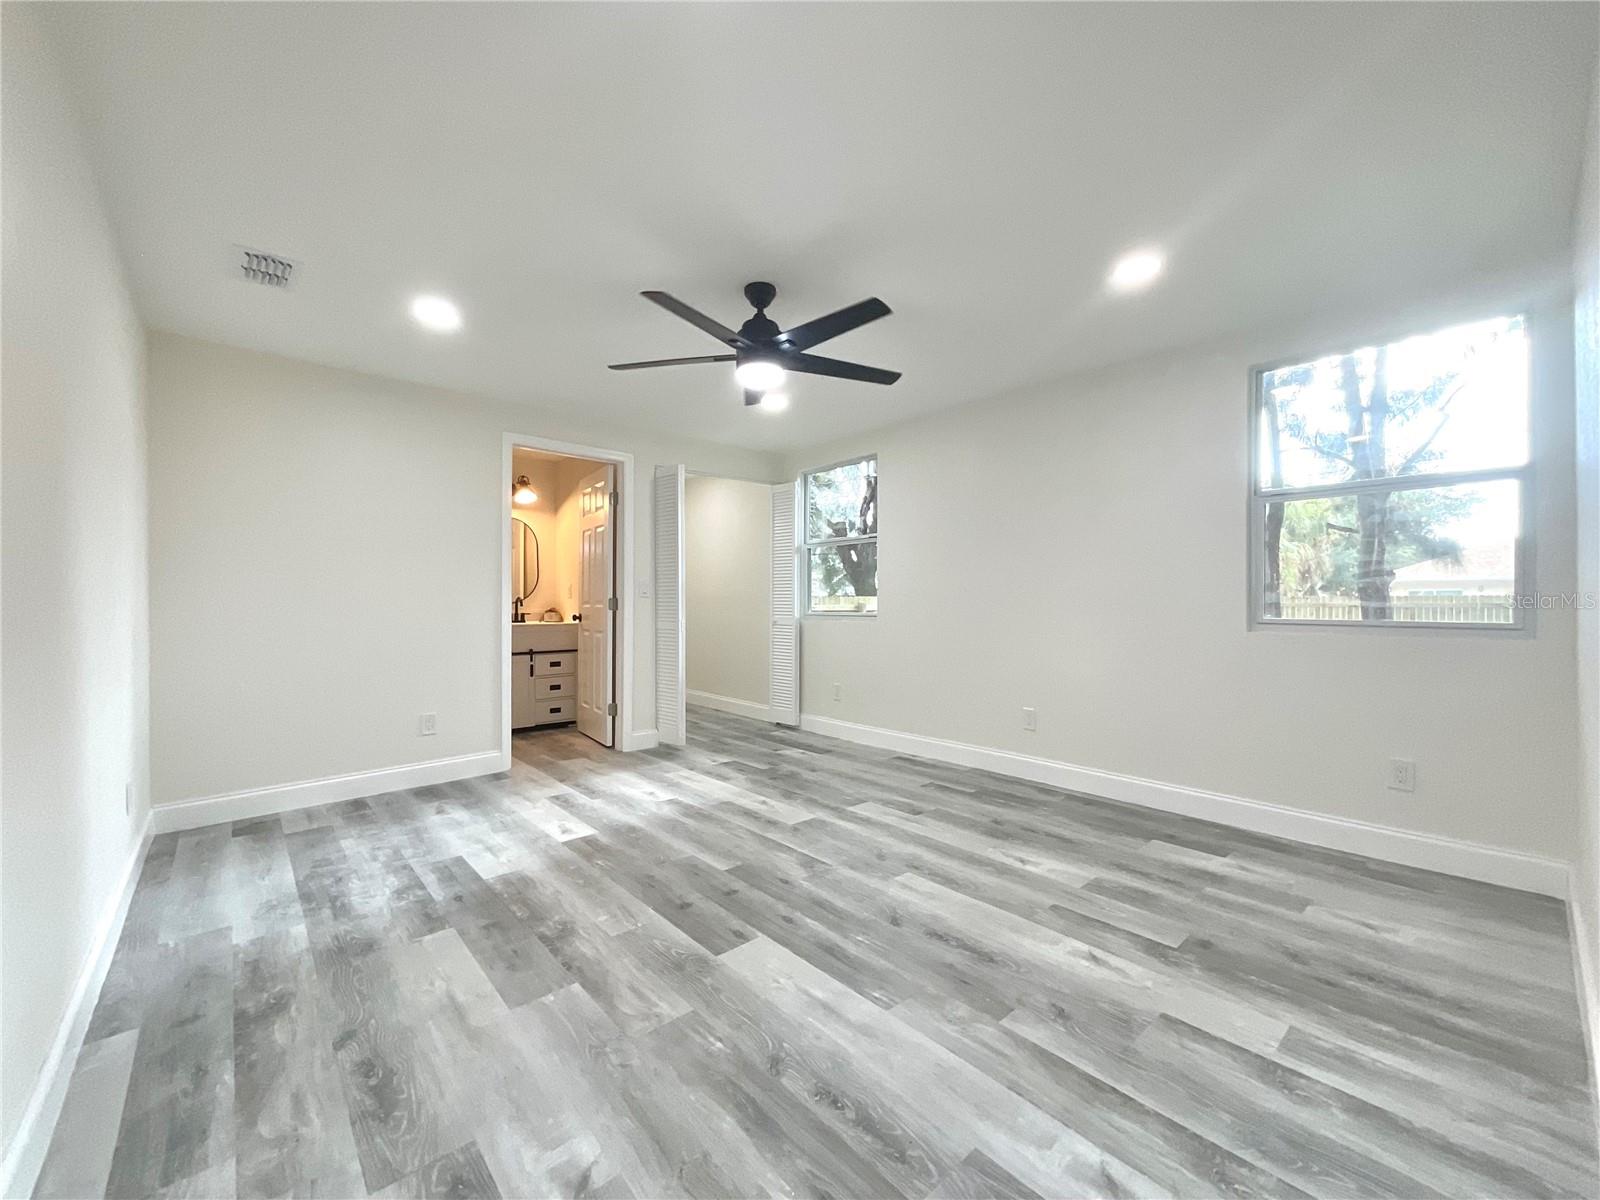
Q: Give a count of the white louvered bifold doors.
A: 2